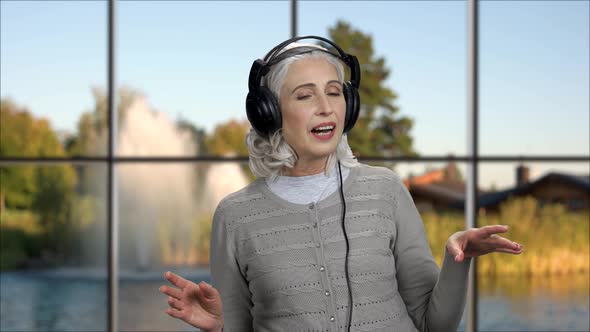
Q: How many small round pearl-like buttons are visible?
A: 6